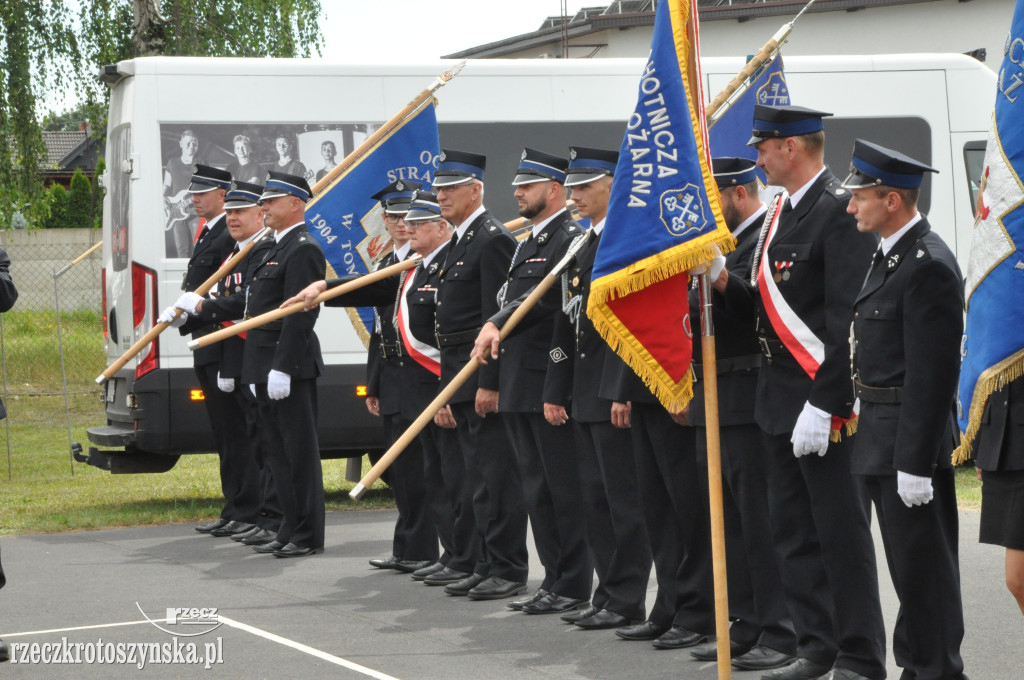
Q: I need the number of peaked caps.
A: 11